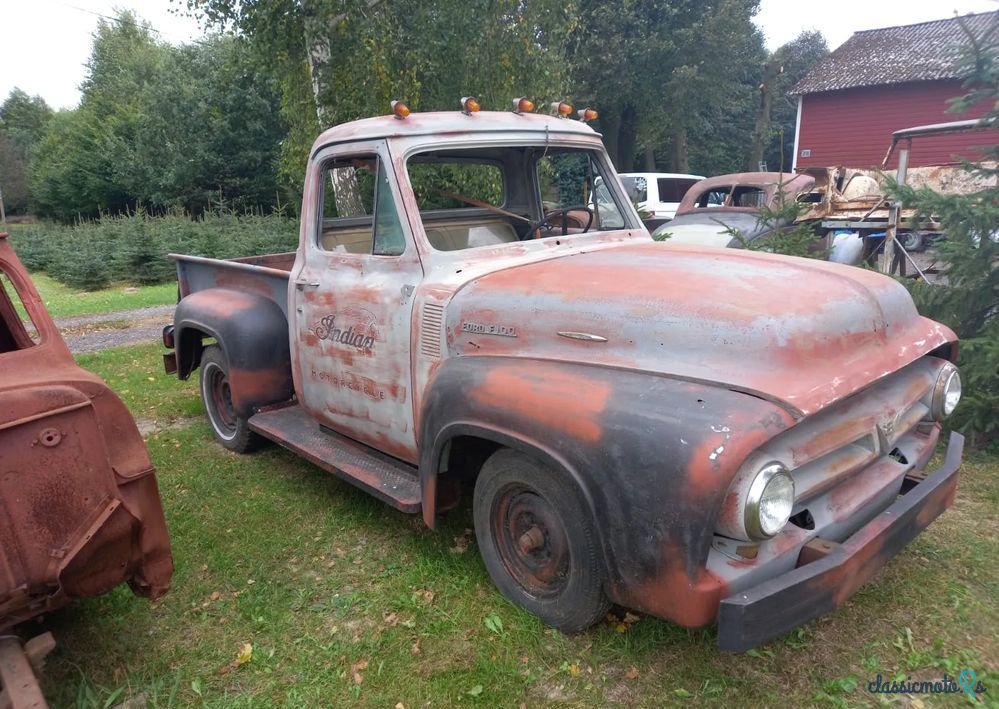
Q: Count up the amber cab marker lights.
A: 5